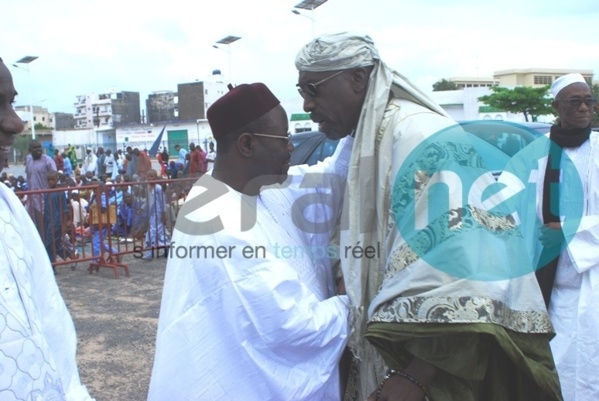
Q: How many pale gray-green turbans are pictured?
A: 1